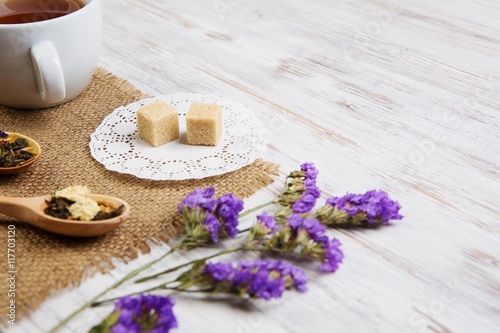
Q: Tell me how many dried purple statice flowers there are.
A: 6